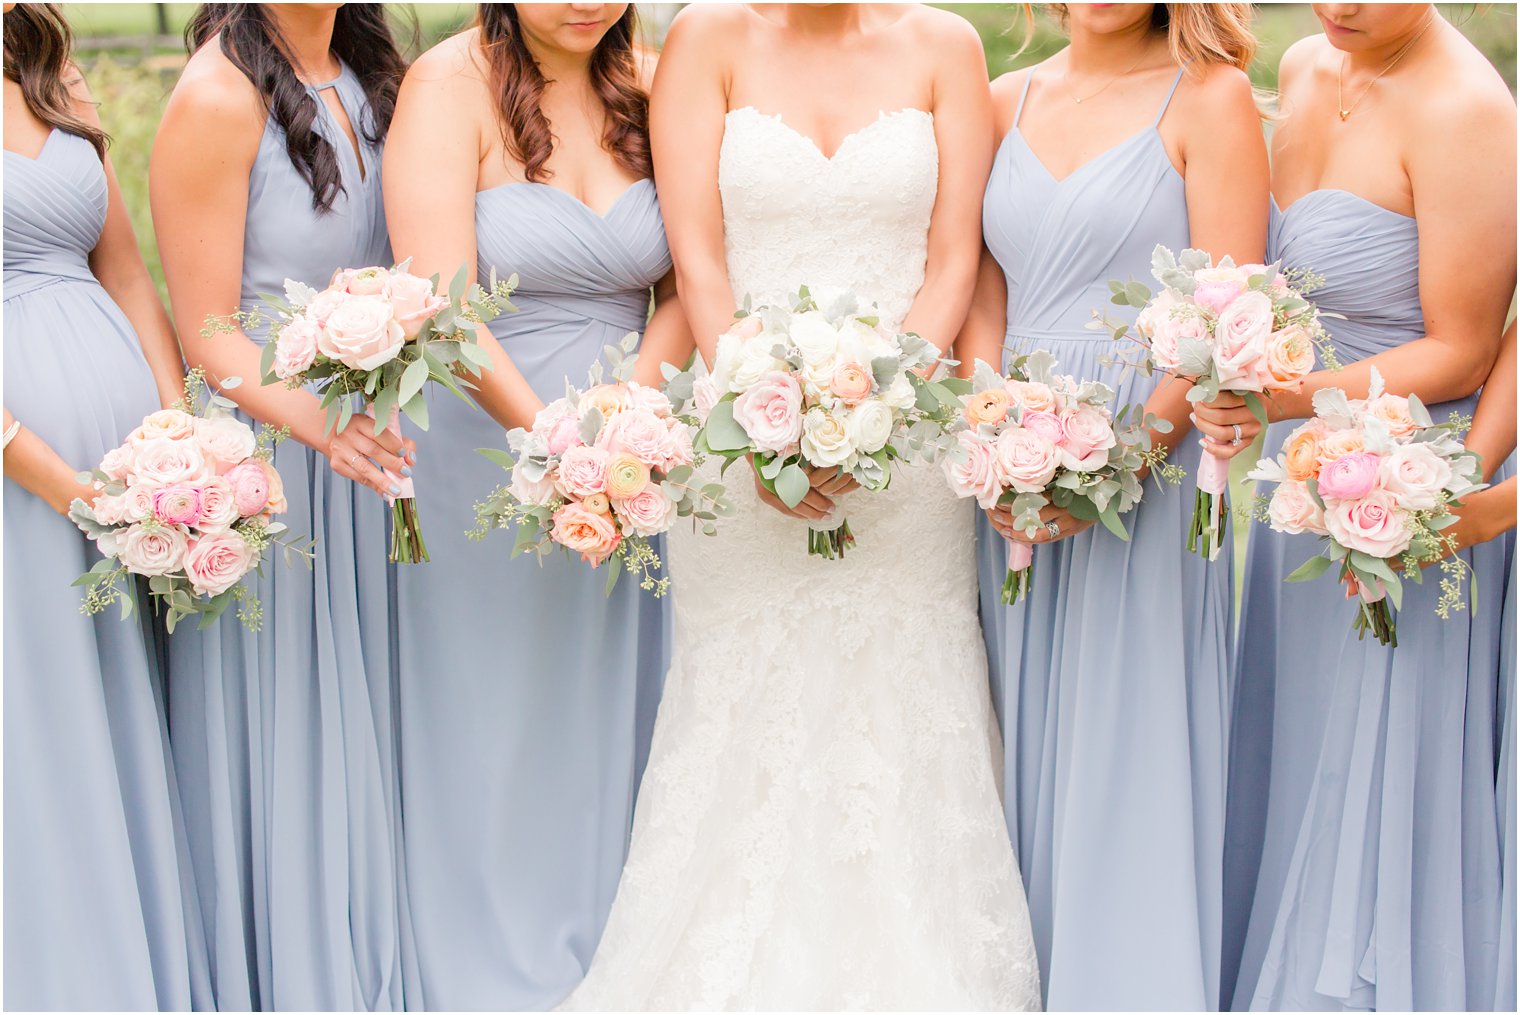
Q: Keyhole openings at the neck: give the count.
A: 1